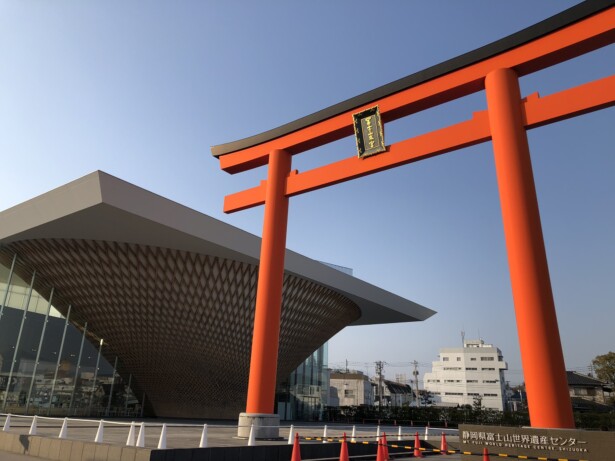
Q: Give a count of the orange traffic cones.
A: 7